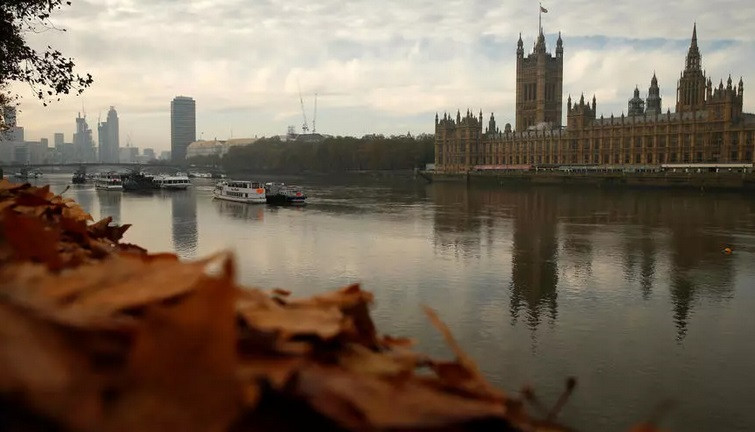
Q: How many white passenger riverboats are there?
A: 3